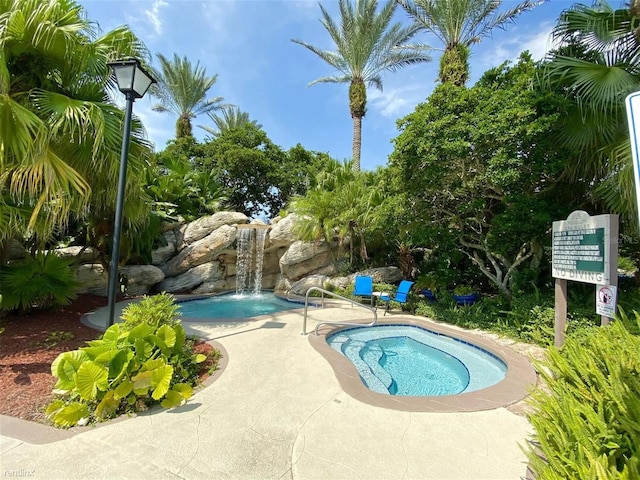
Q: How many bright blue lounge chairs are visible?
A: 2